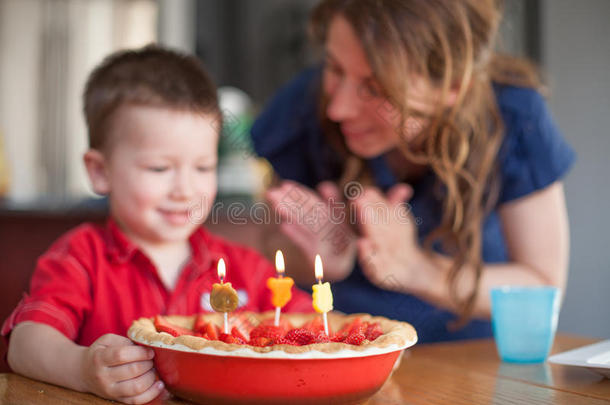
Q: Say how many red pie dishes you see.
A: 1